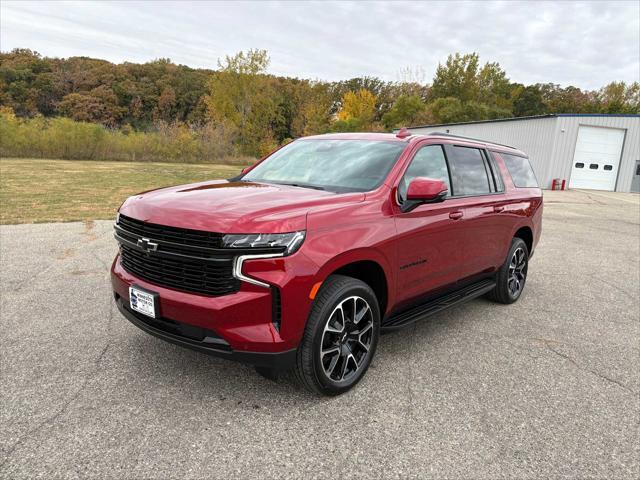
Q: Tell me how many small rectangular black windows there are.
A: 3